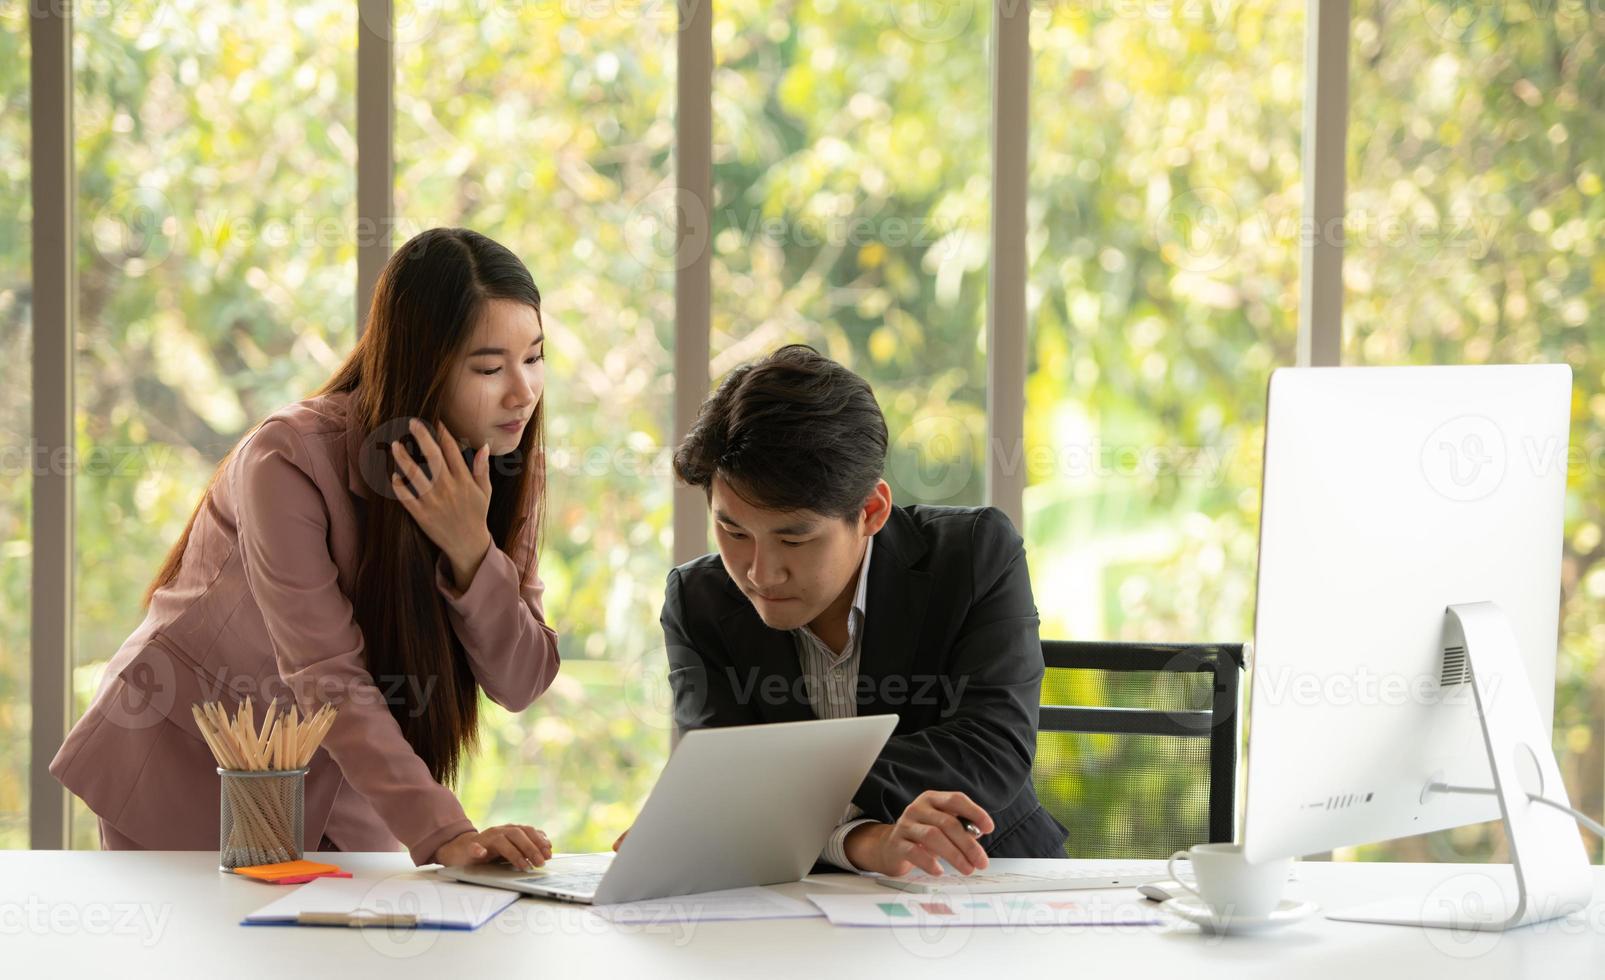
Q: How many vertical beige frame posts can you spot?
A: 5